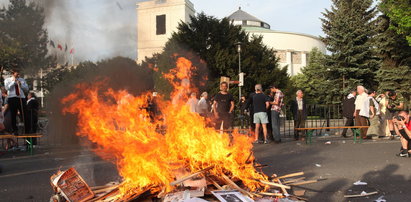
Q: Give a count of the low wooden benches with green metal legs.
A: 2